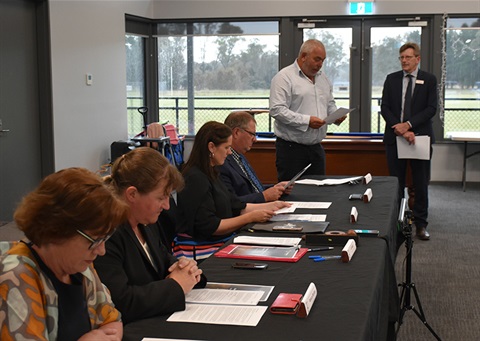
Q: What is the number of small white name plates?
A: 5